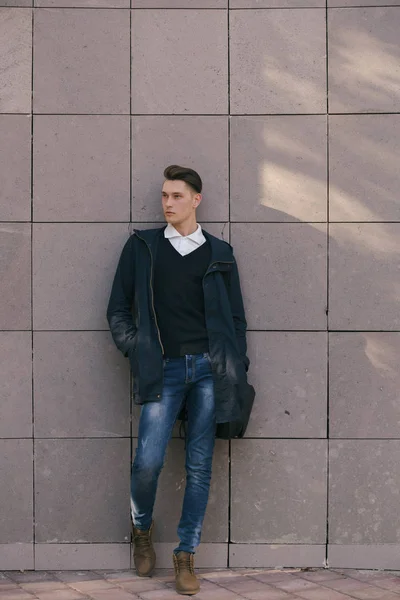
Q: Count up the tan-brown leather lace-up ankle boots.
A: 2